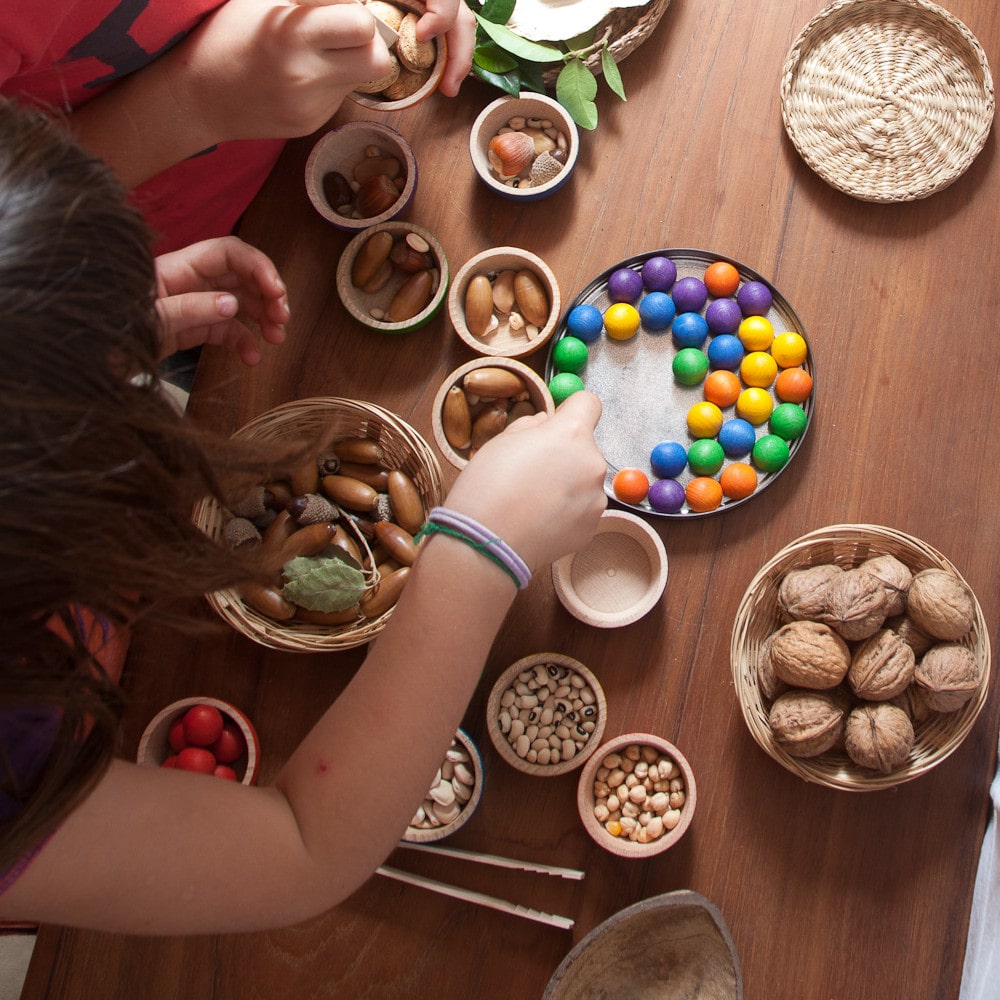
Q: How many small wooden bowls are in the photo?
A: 11